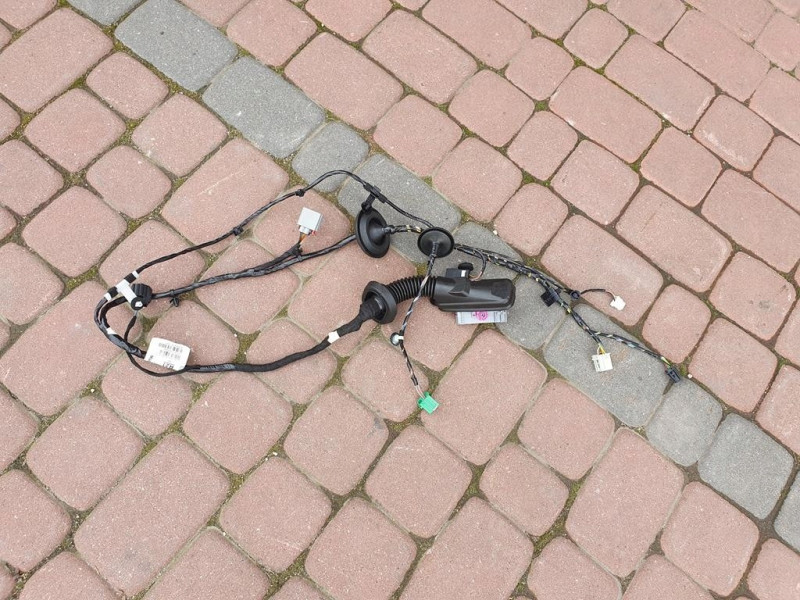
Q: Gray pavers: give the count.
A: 11